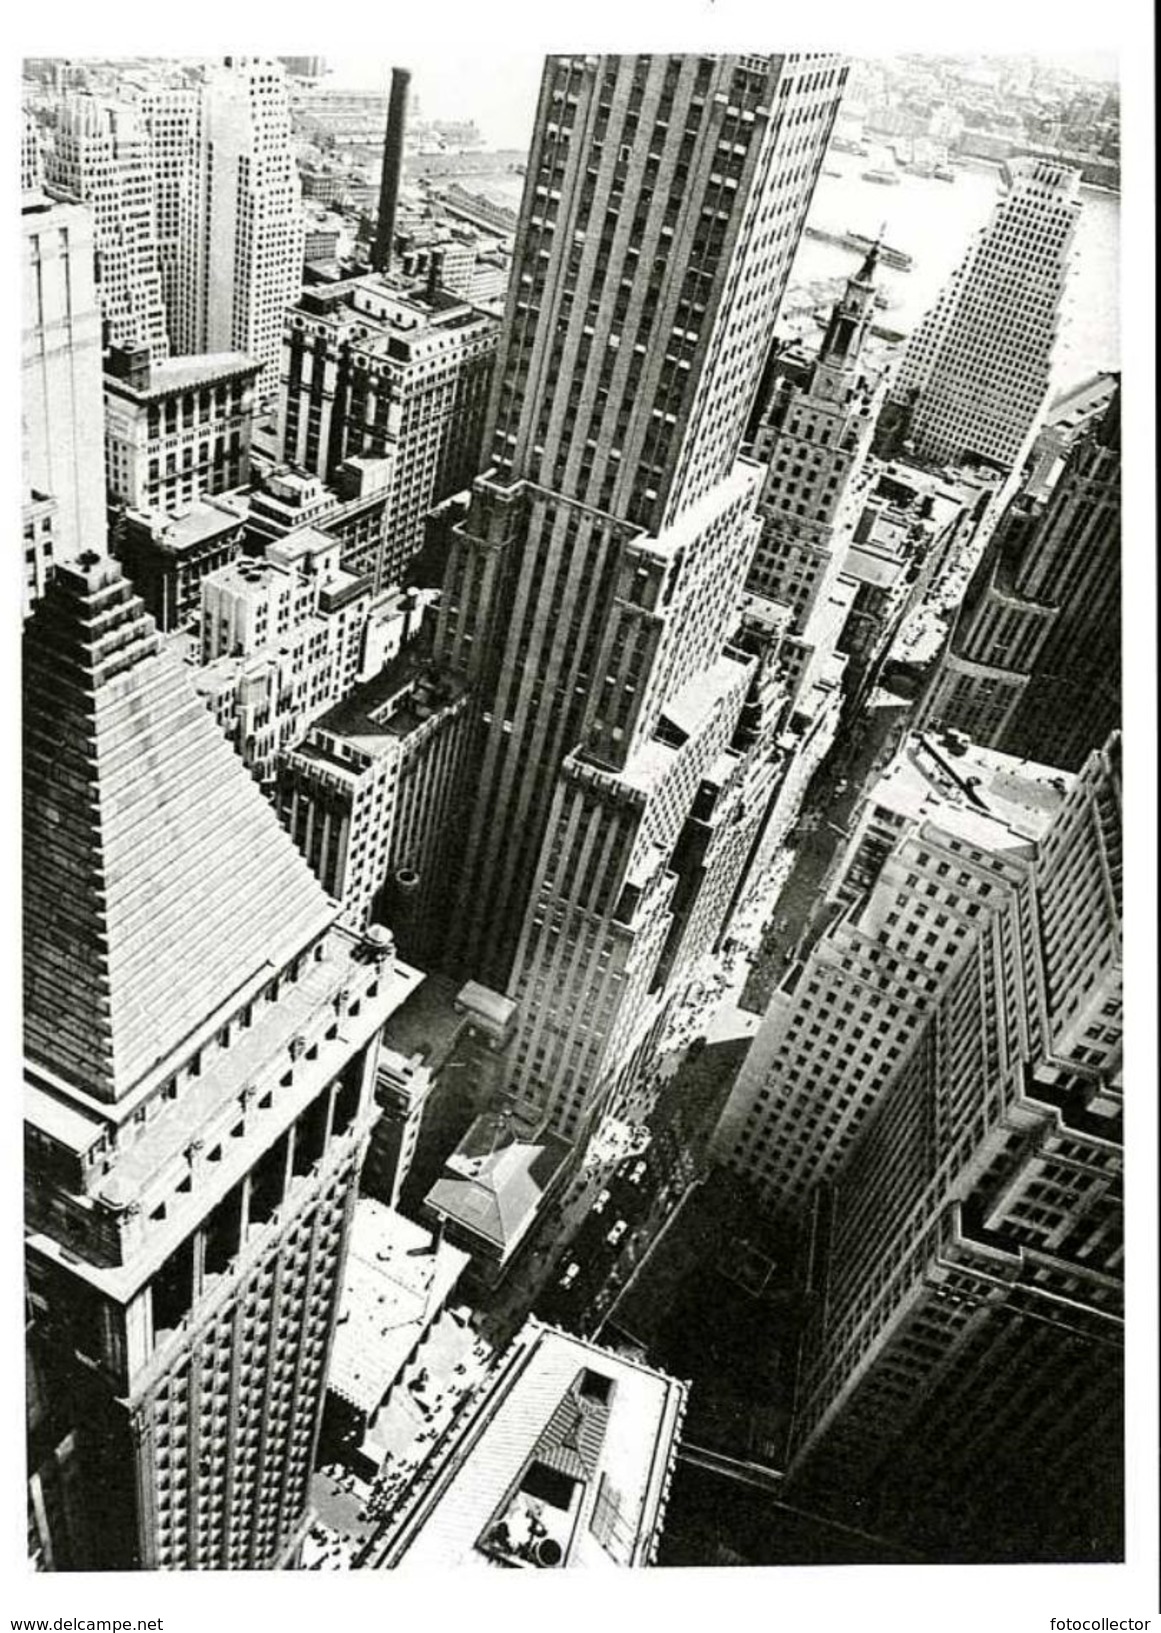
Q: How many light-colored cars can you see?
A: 4